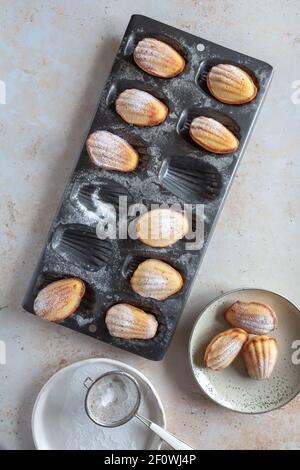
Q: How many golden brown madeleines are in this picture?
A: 12